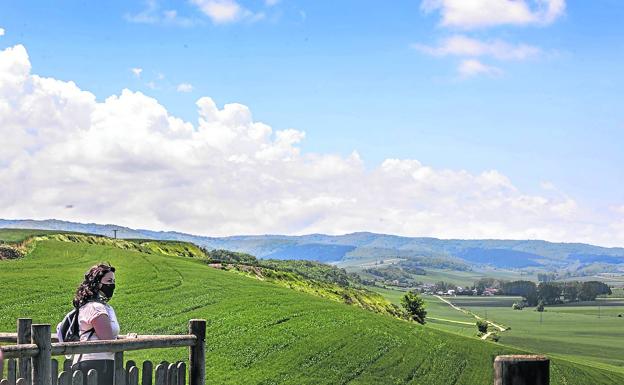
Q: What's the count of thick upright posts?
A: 4